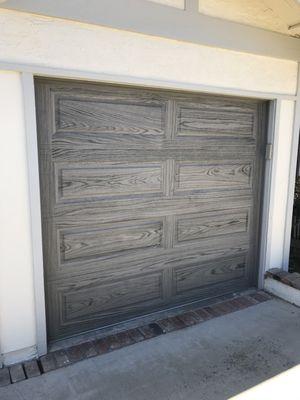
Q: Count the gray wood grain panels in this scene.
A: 8